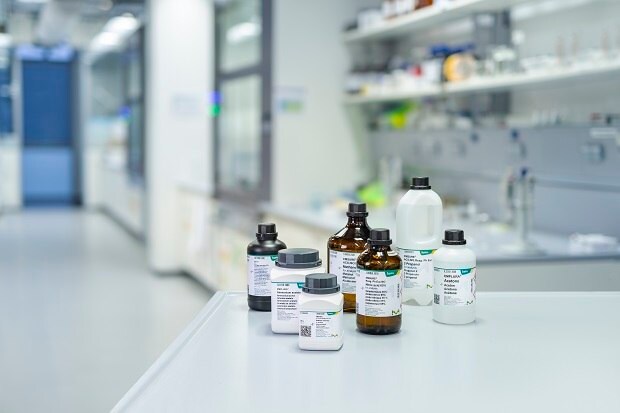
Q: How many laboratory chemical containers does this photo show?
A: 7